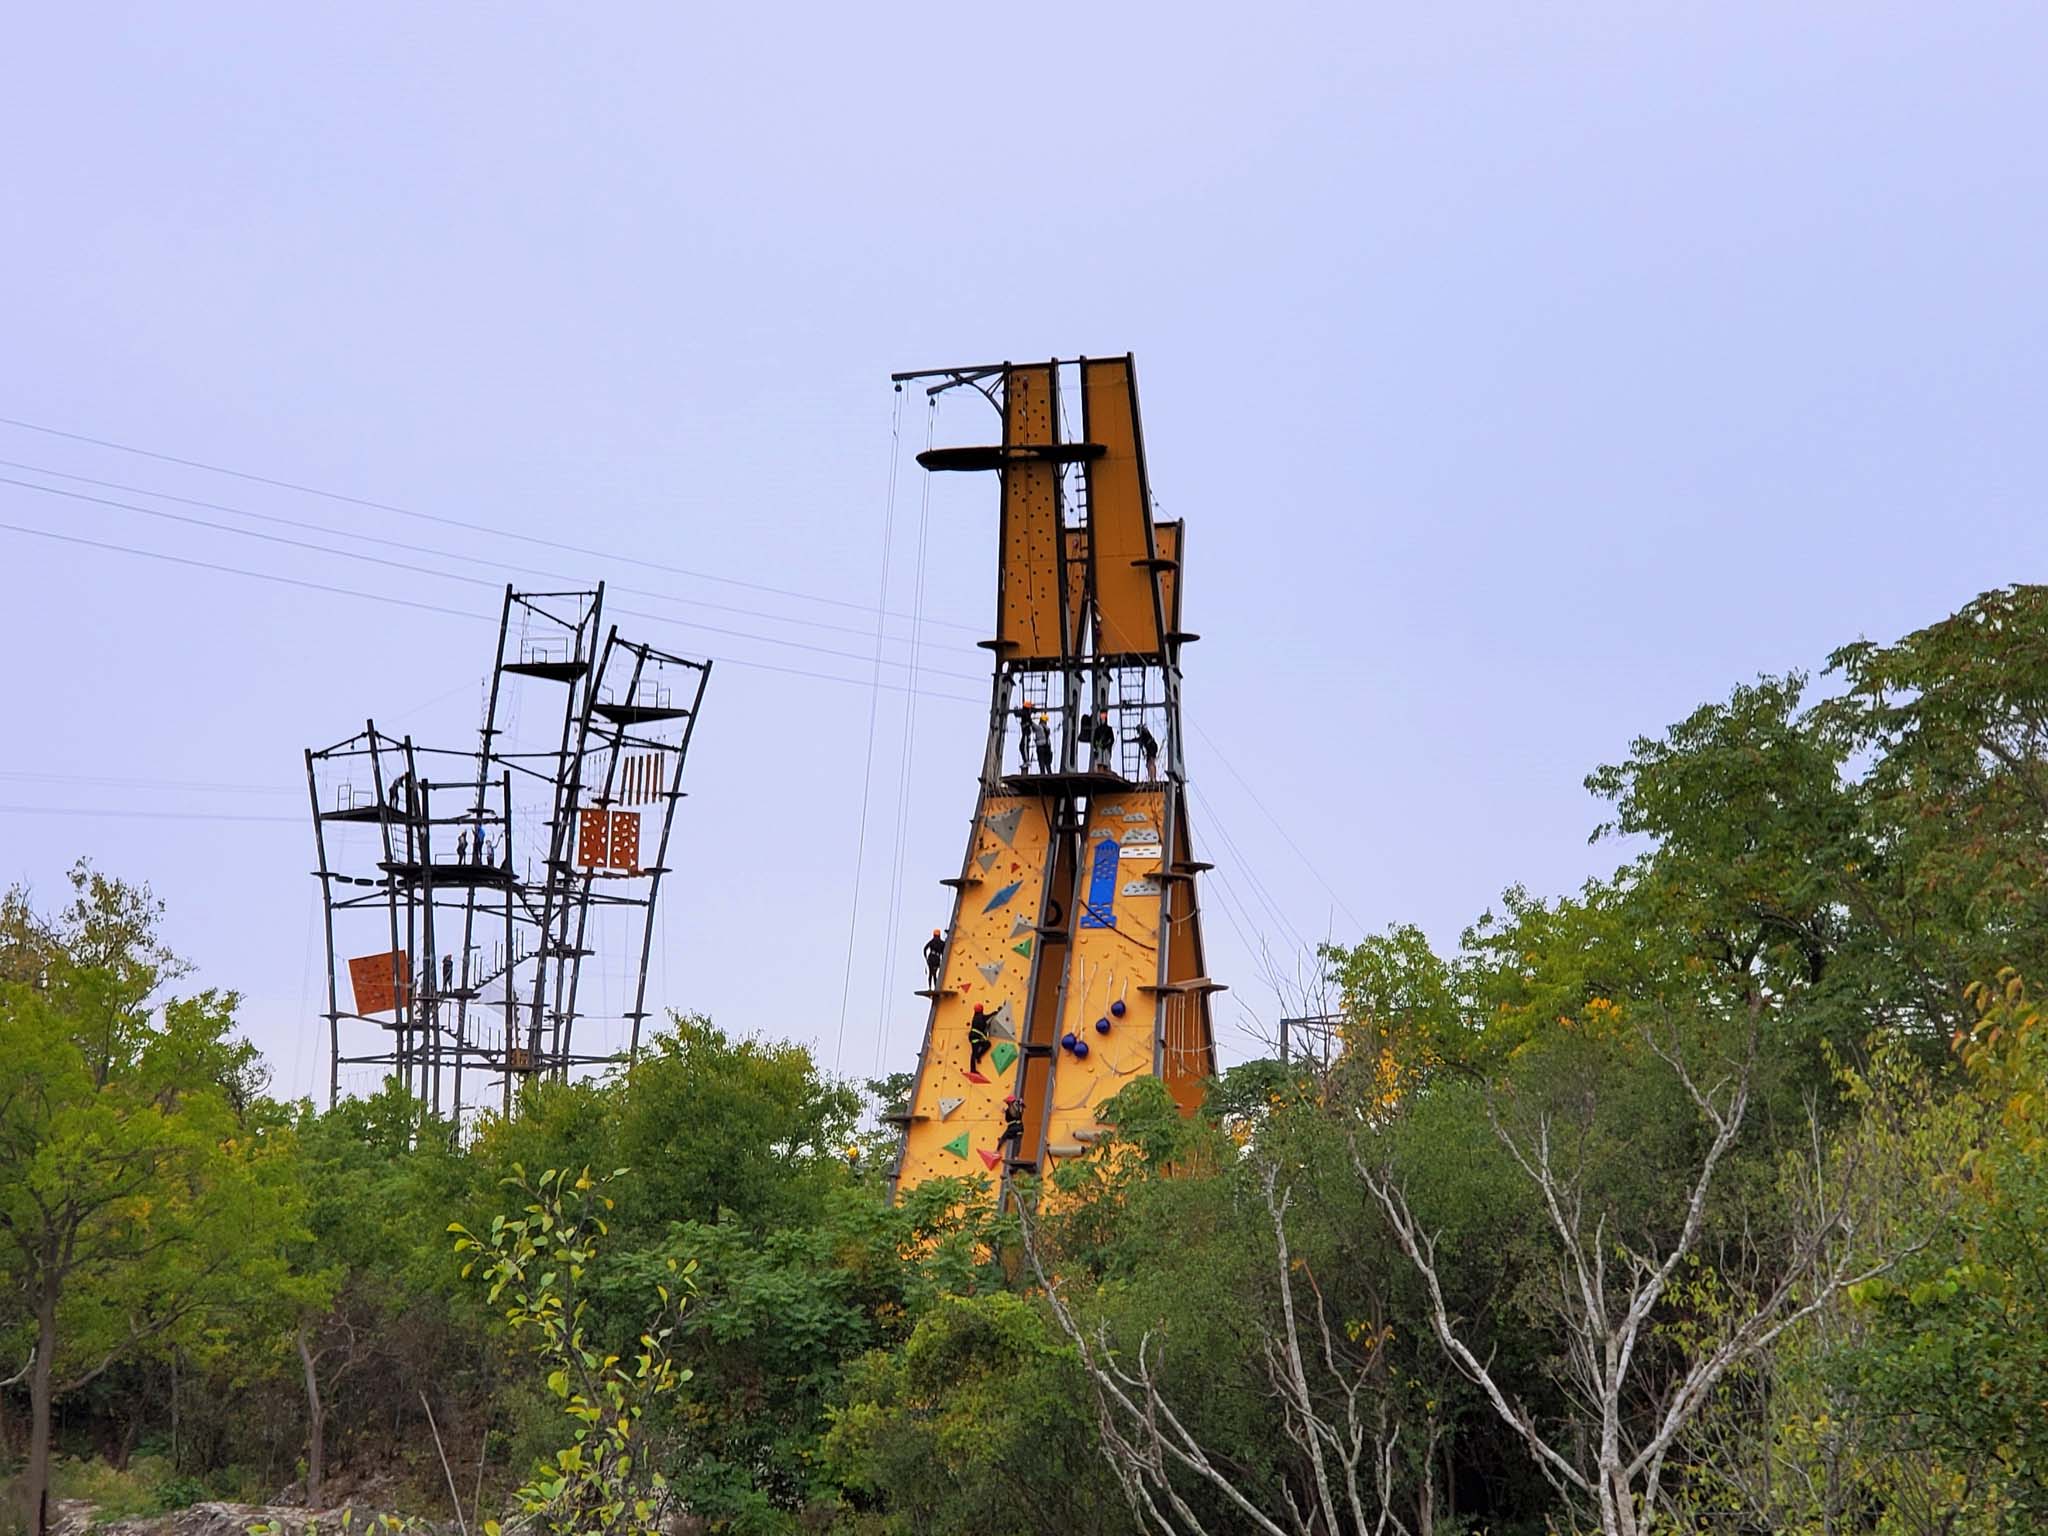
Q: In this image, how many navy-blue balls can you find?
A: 4